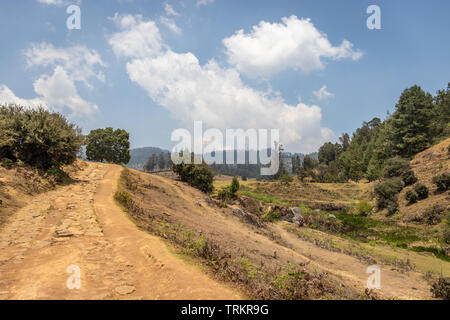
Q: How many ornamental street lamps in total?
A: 0